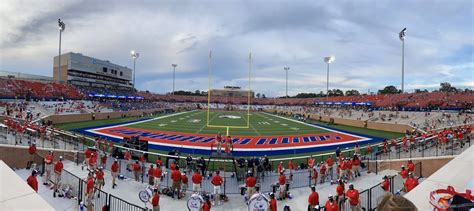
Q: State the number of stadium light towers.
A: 6